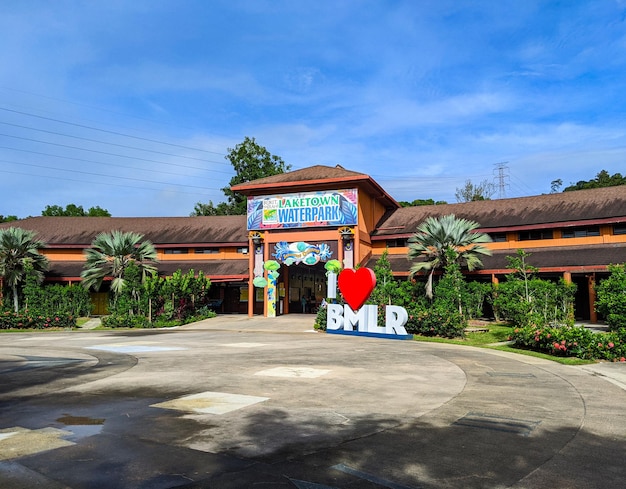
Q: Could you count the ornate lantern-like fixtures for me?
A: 2